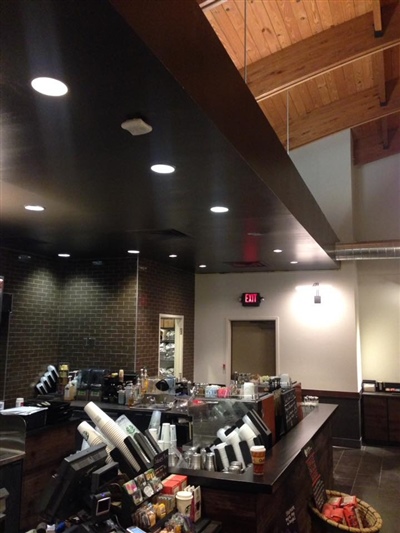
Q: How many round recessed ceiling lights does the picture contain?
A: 10